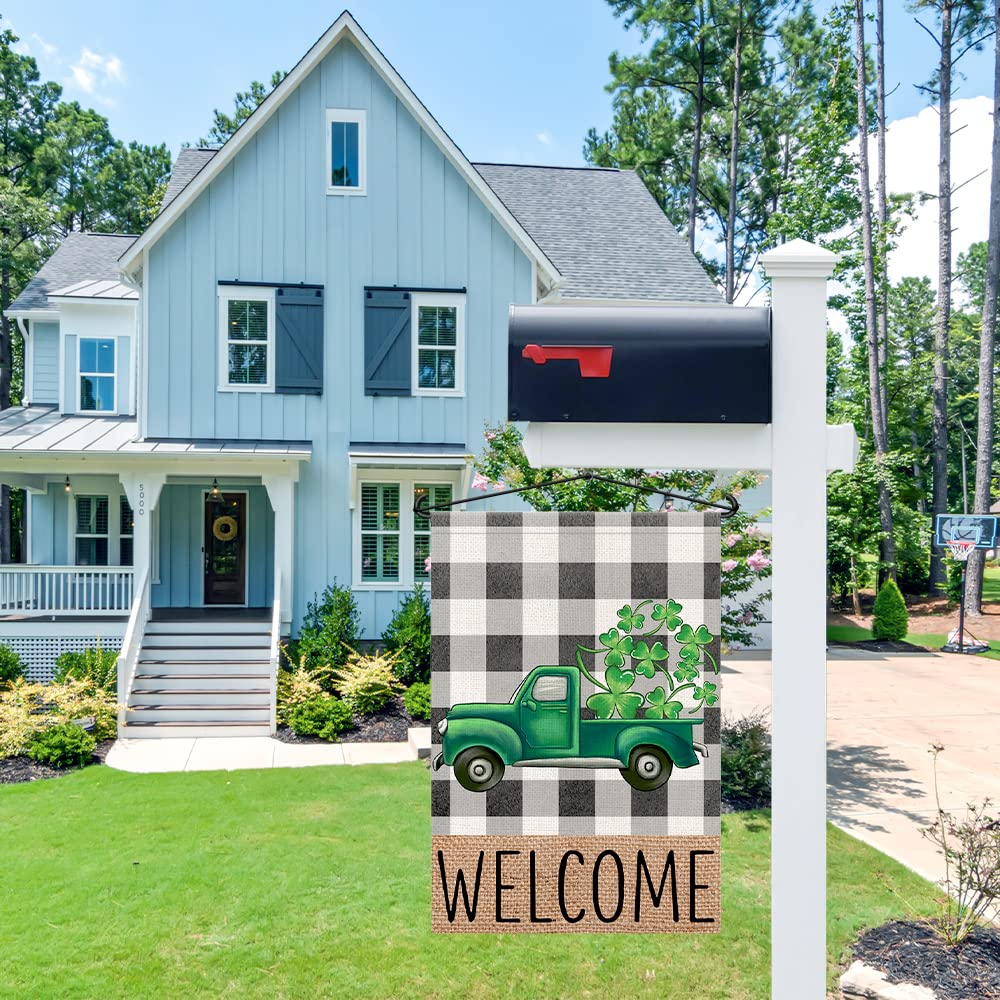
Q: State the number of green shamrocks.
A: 10